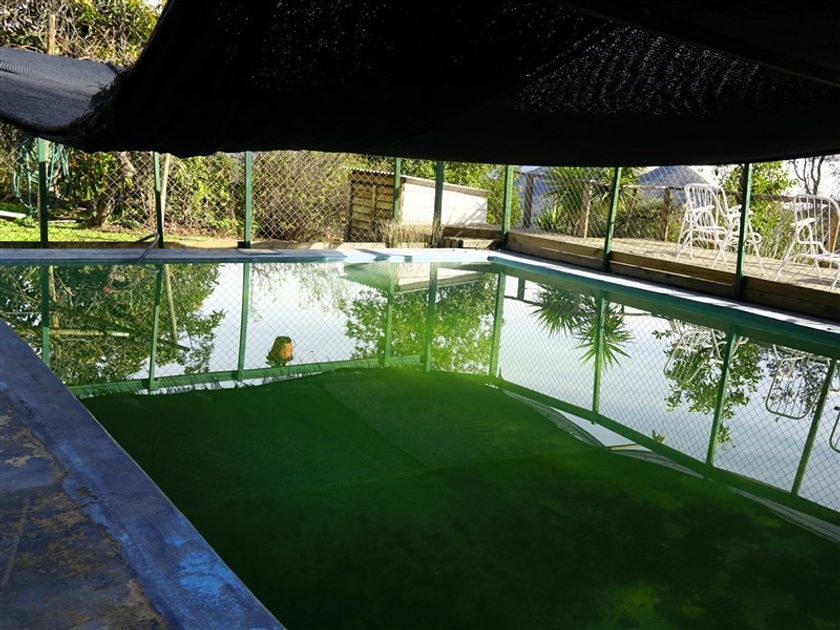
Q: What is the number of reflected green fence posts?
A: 9